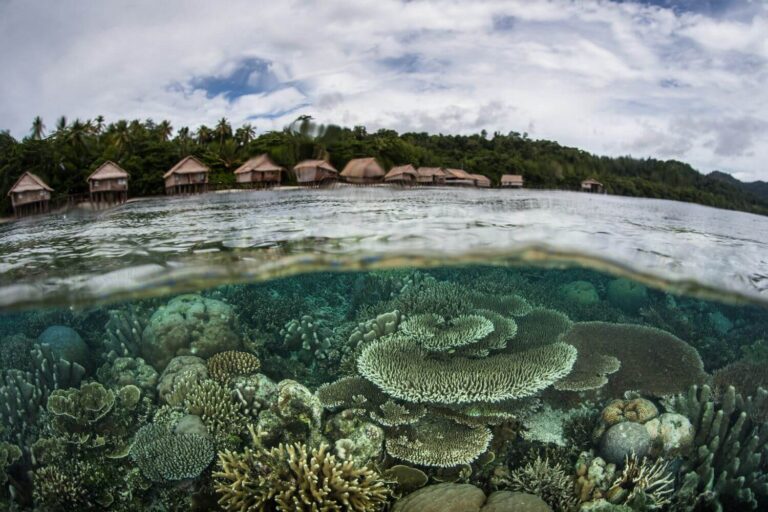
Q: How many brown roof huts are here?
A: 12